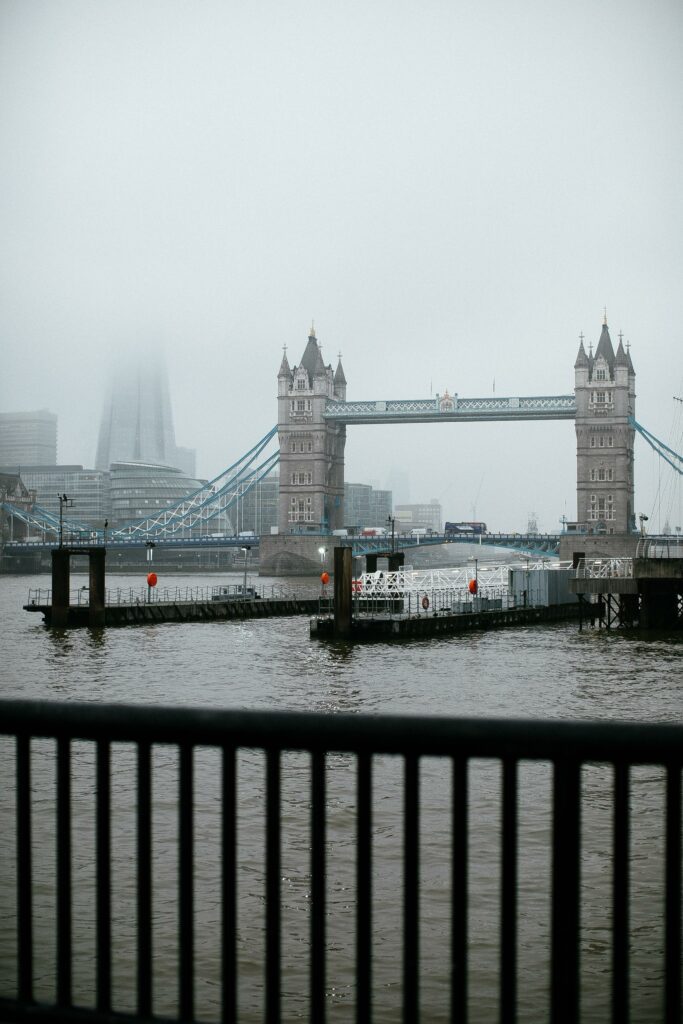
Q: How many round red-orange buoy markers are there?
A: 3